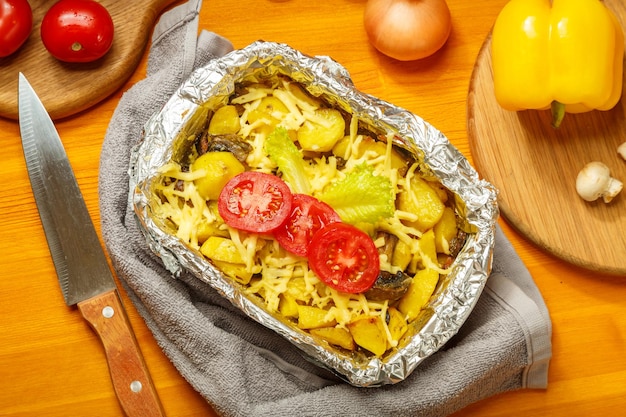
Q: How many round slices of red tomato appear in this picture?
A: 3